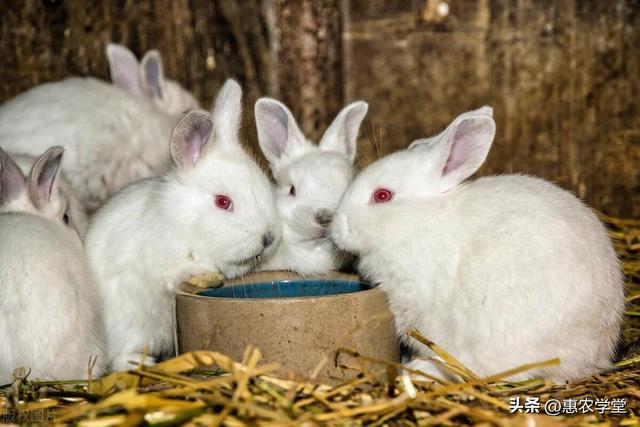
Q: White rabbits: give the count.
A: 5